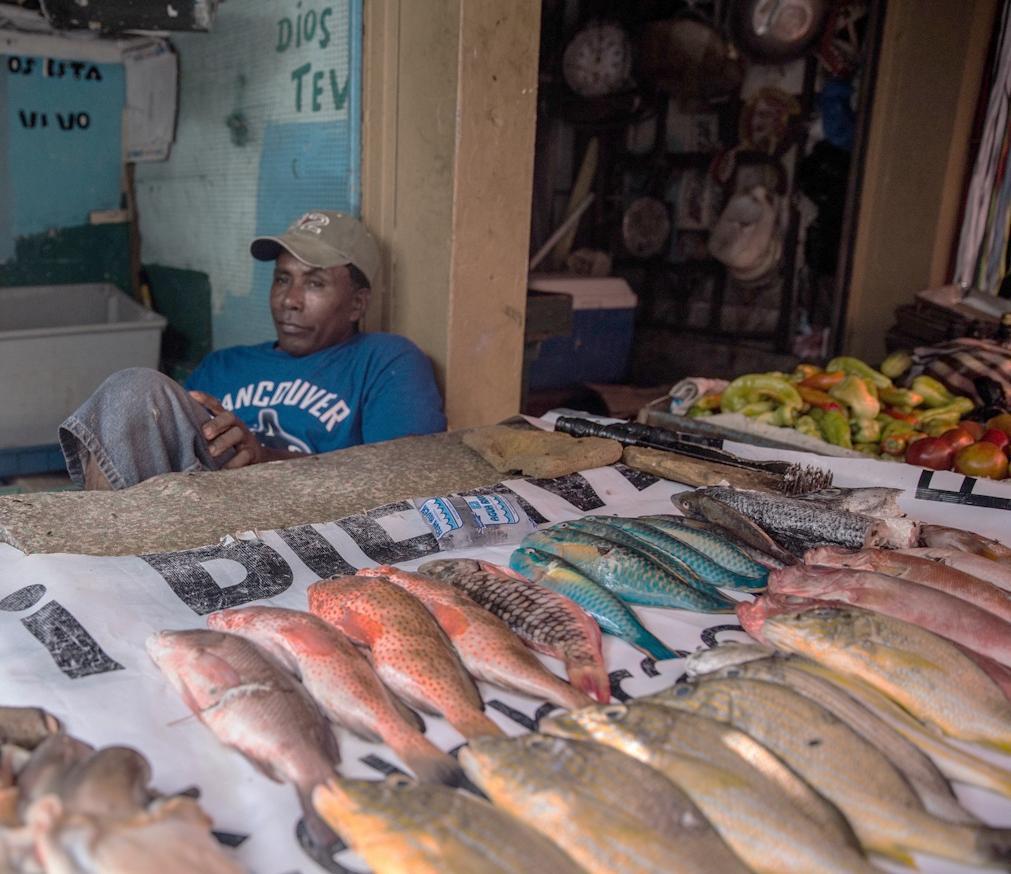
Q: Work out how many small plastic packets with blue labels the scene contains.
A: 2